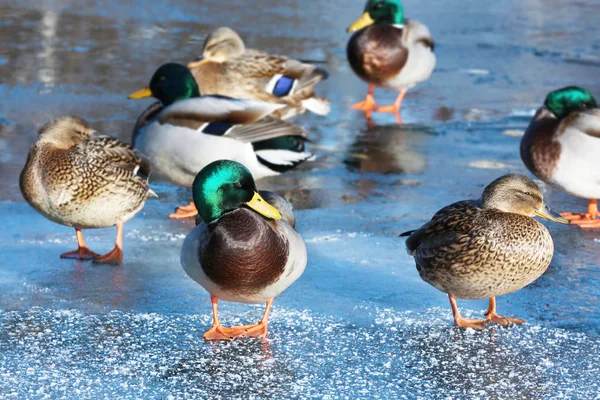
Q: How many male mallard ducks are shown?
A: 4